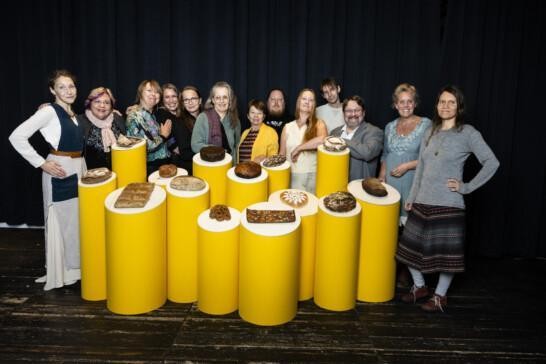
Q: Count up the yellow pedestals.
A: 14